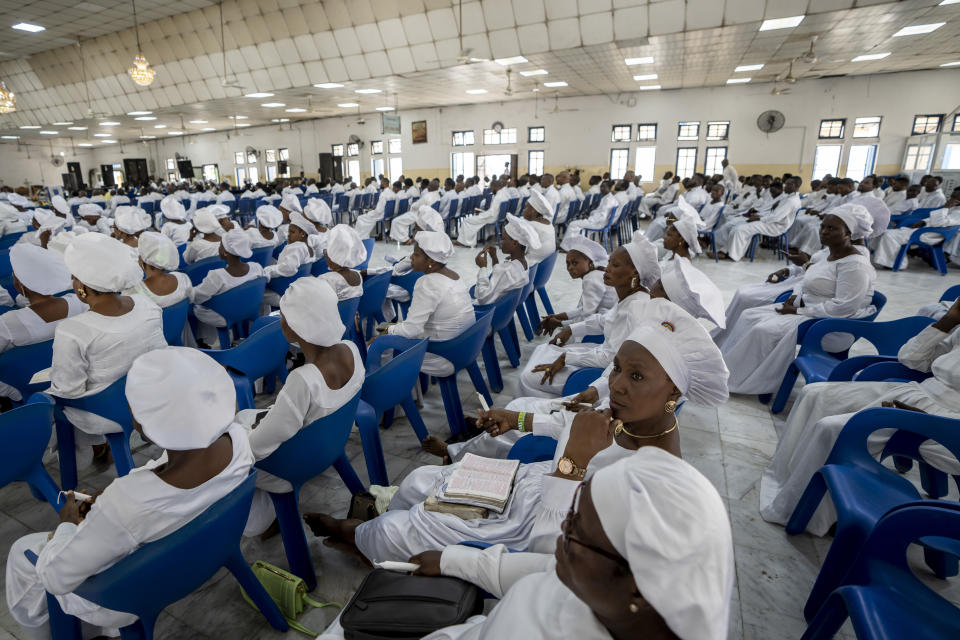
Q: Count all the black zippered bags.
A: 1